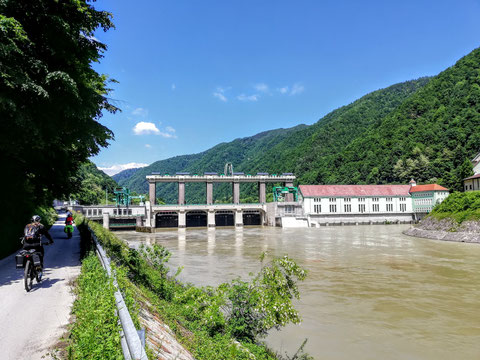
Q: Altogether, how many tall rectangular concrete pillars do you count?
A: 6